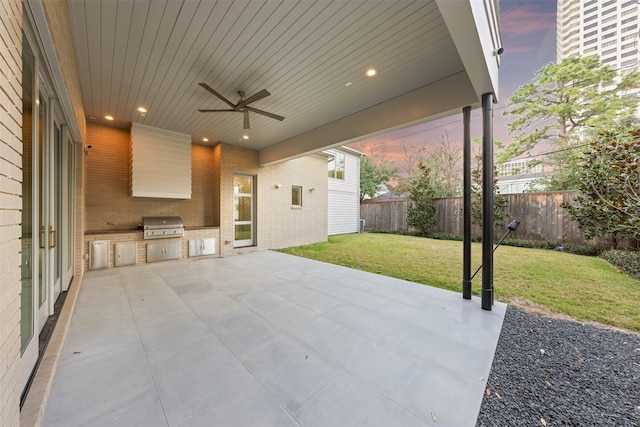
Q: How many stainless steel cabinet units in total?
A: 4